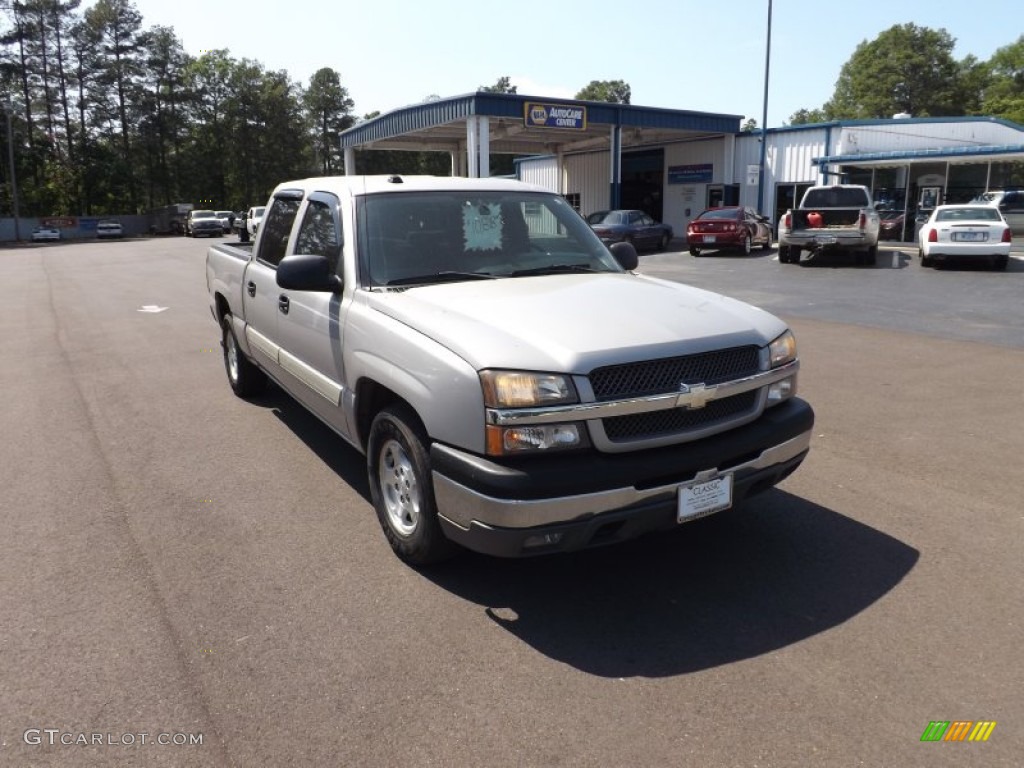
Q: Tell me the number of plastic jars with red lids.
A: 0